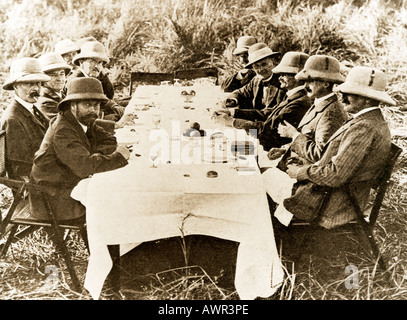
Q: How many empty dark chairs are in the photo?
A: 2